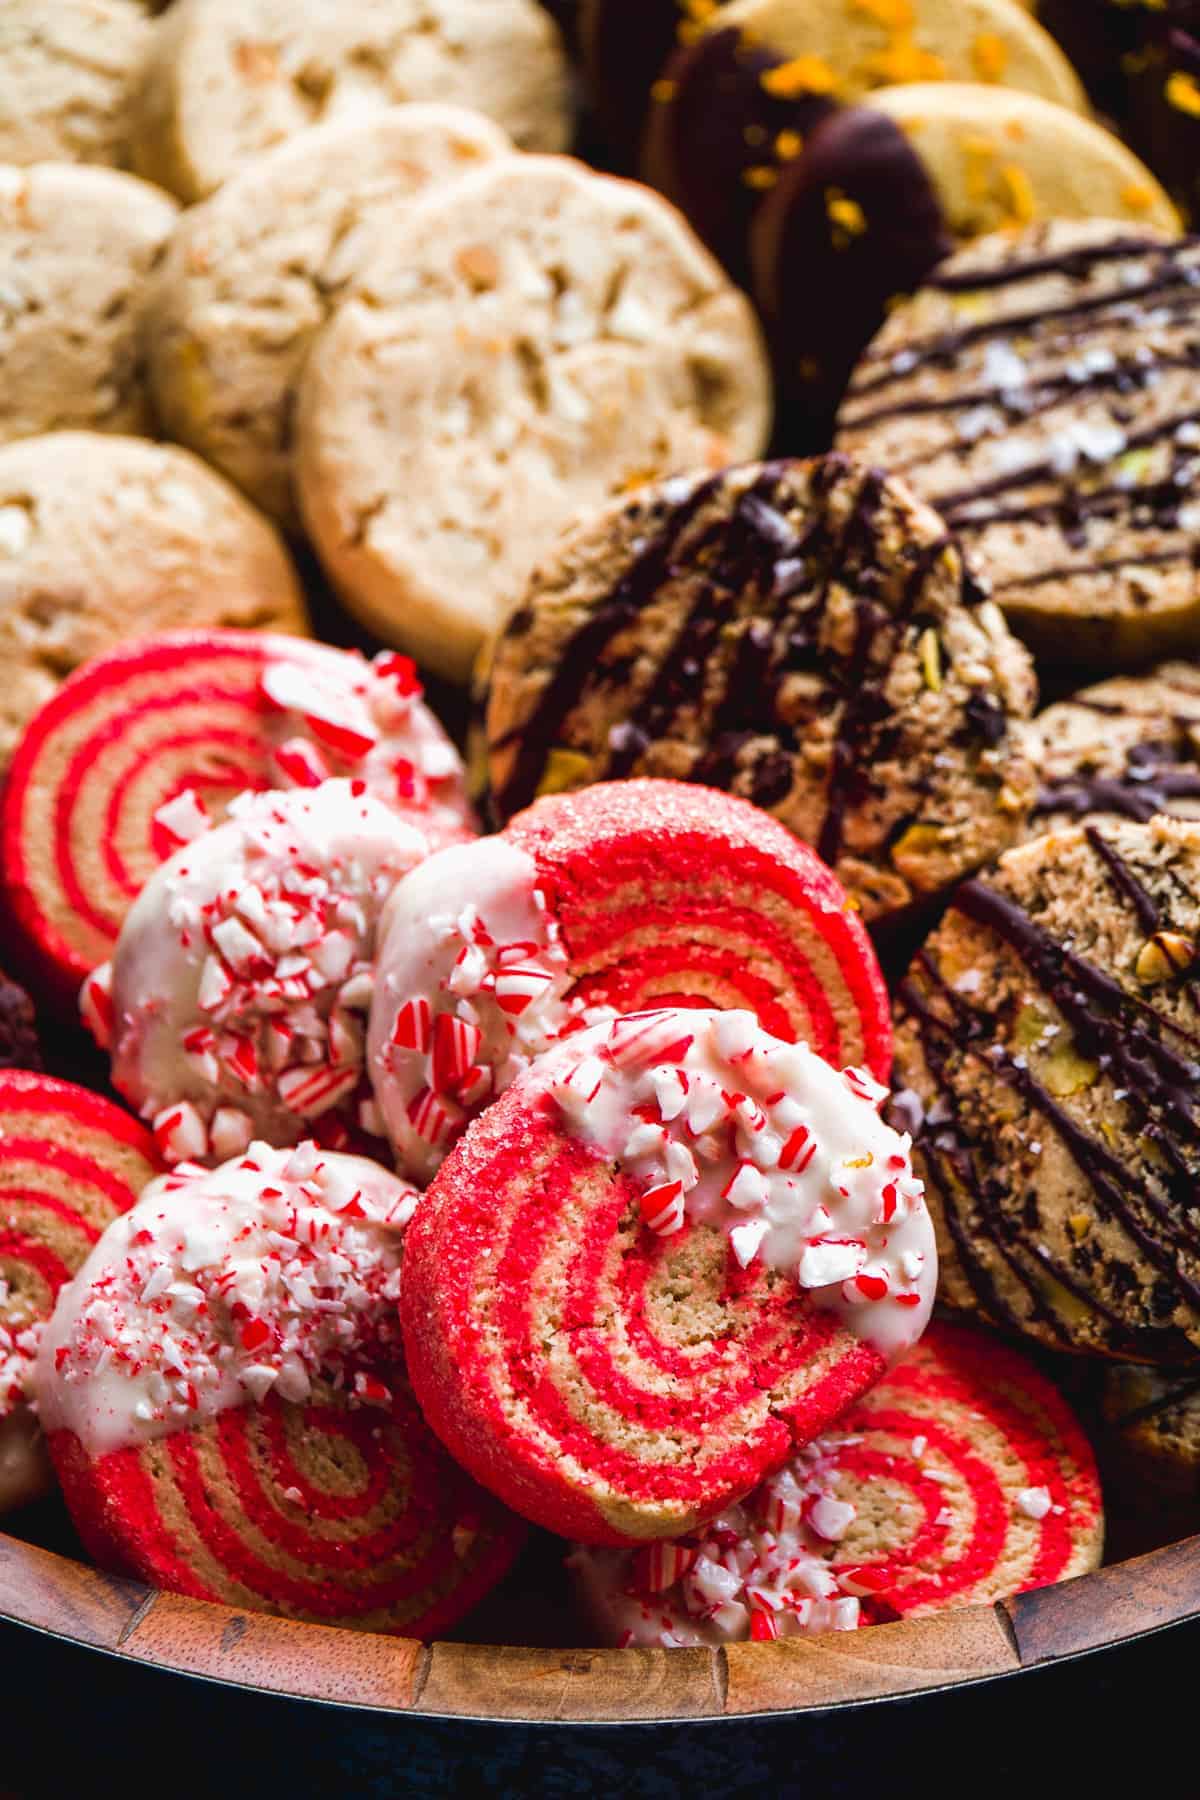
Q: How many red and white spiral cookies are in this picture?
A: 7